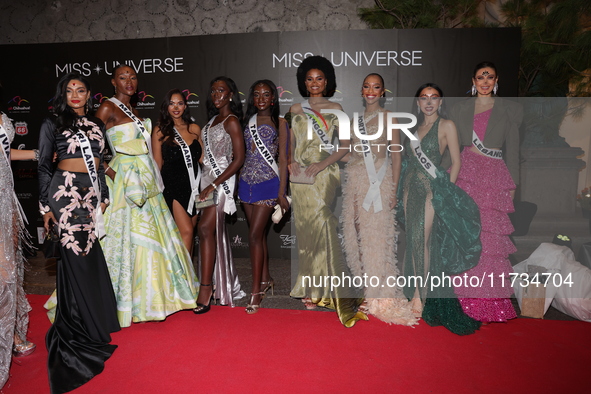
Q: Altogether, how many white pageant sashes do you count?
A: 10